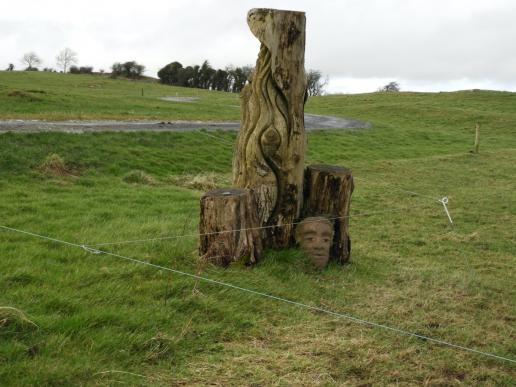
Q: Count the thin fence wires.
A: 2